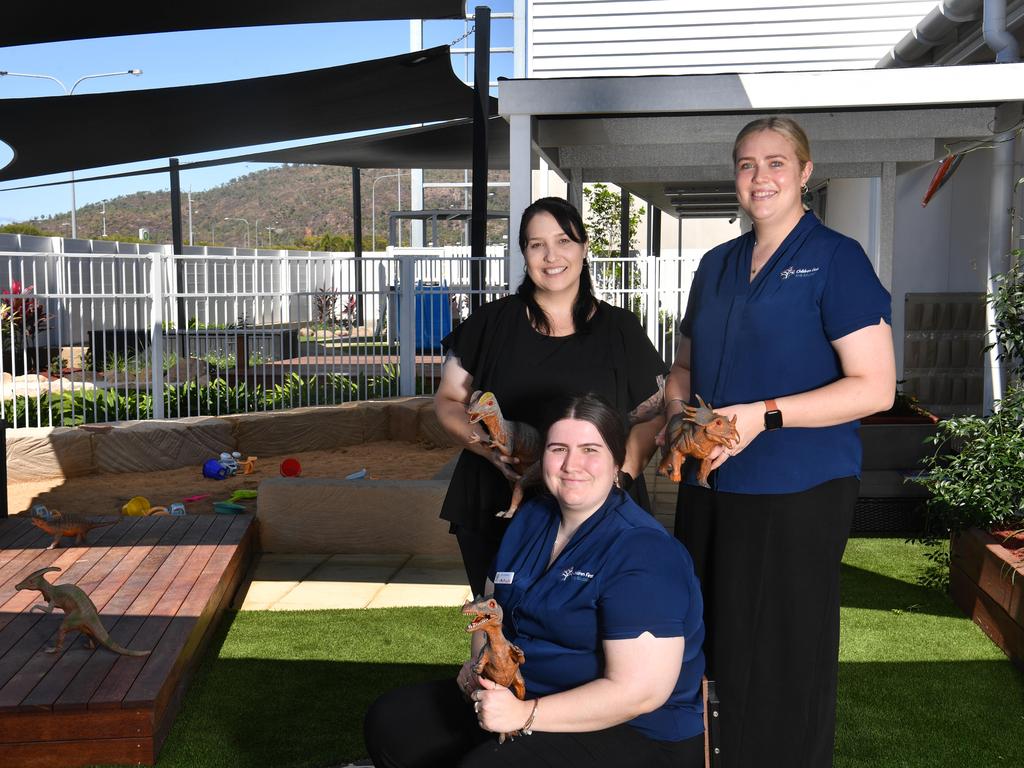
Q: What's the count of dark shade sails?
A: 3